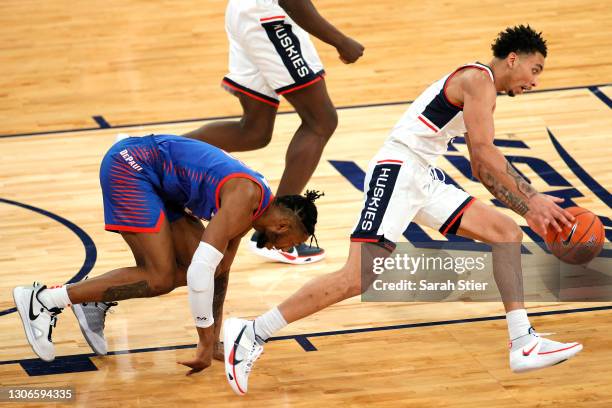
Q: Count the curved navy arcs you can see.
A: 2